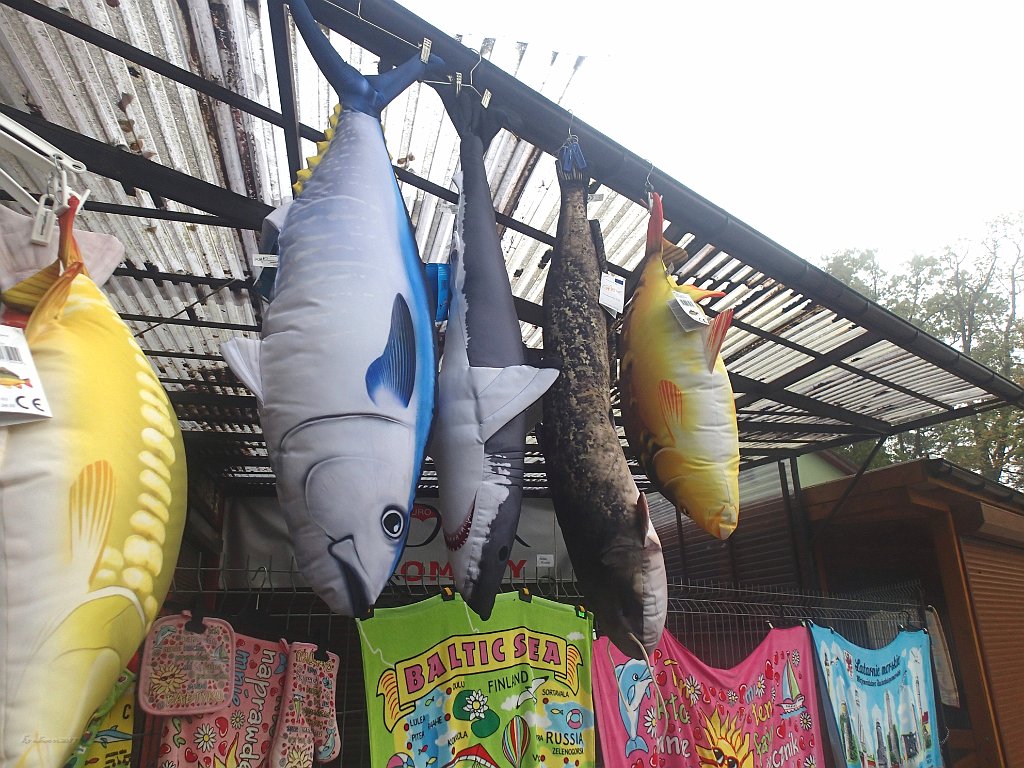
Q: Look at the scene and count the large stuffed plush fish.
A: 5